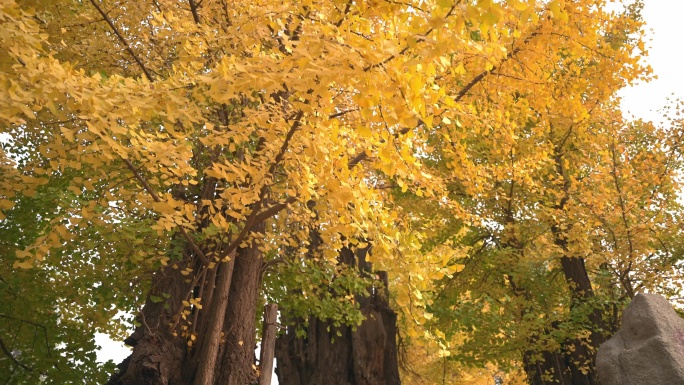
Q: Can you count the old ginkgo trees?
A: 3